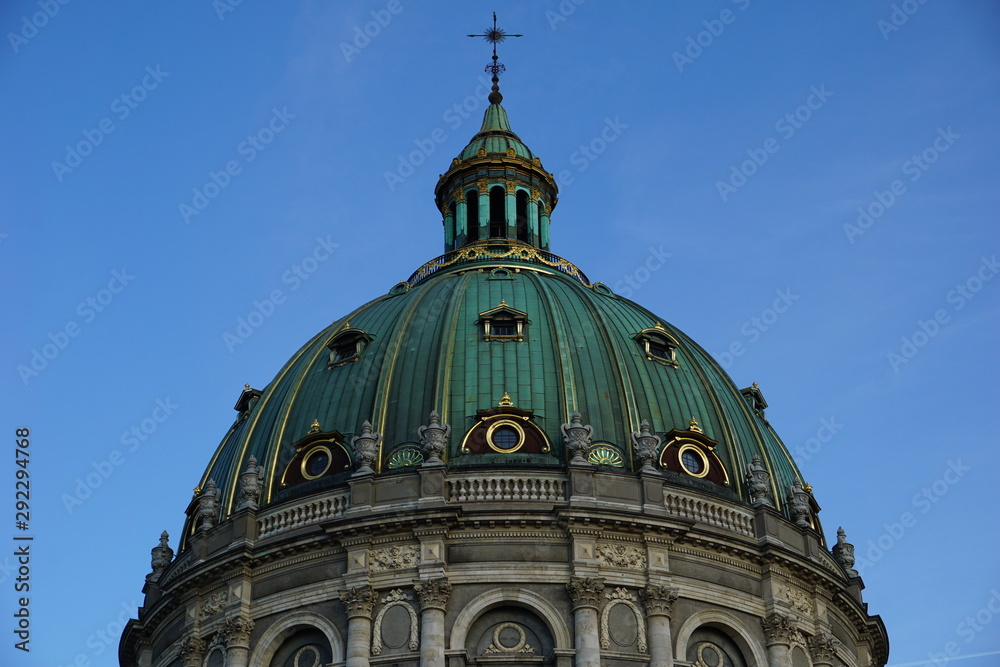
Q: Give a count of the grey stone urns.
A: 10